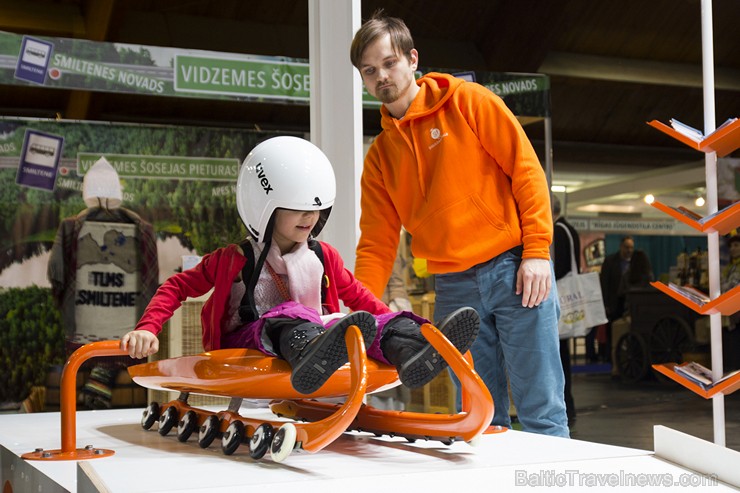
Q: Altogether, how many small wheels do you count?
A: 7